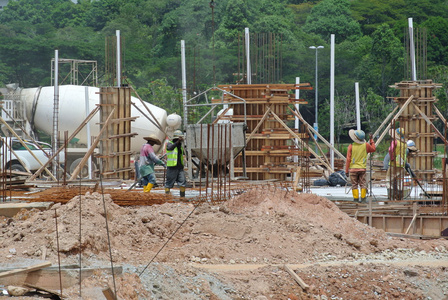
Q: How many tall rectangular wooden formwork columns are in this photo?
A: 3